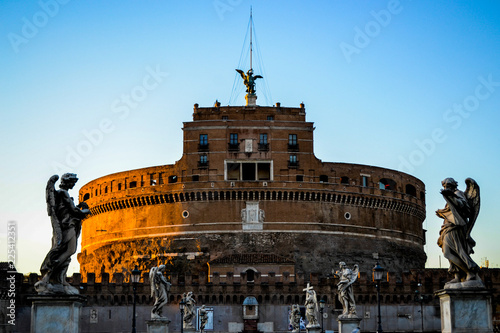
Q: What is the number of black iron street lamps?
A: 4